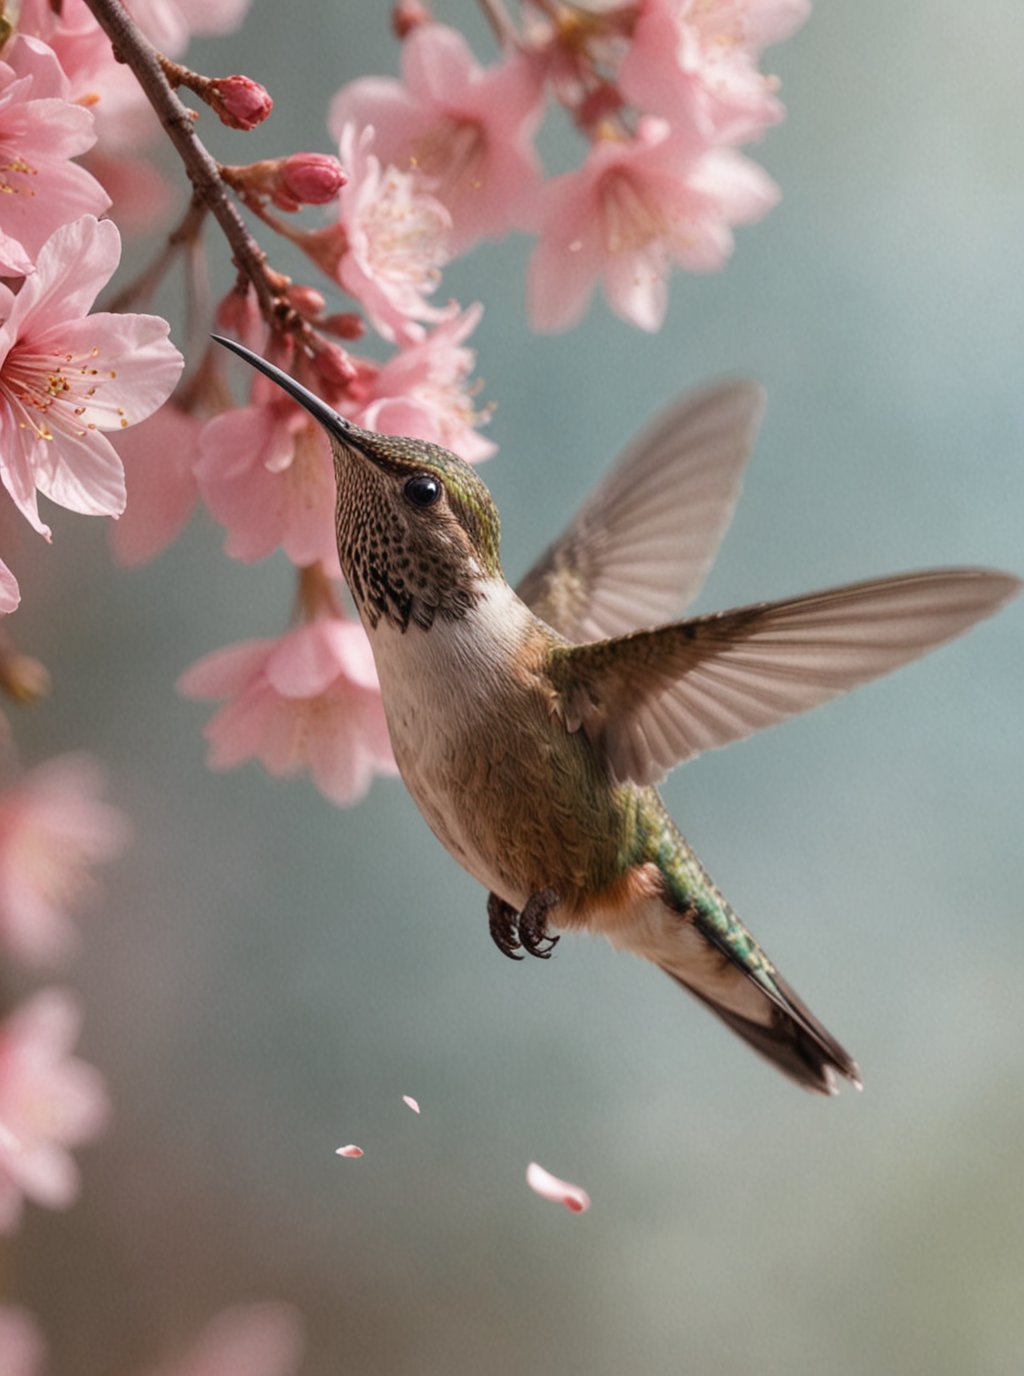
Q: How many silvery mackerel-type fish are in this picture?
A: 0